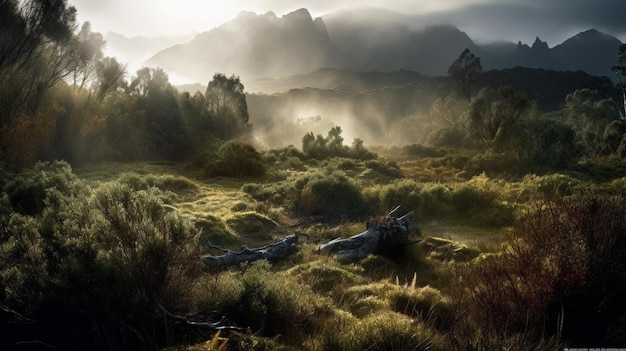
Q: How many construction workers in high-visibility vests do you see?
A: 0